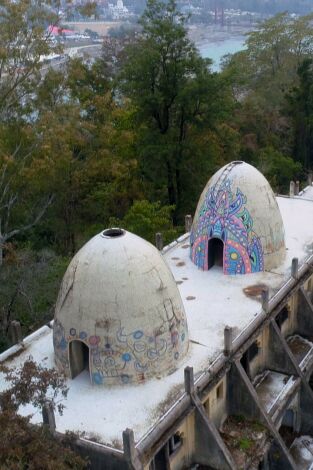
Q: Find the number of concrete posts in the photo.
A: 12